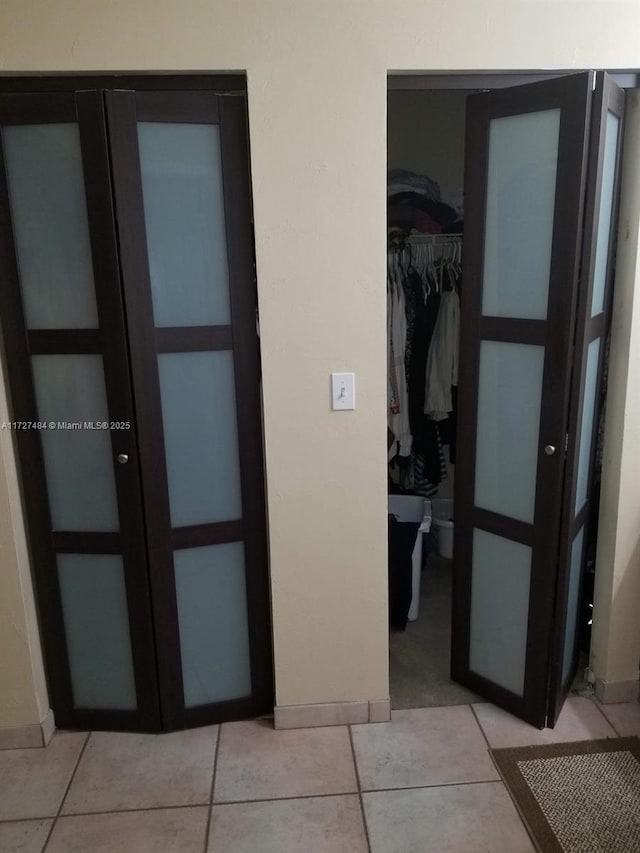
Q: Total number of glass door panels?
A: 12